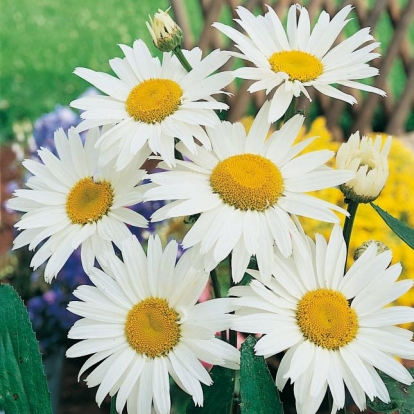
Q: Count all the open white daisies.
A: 6